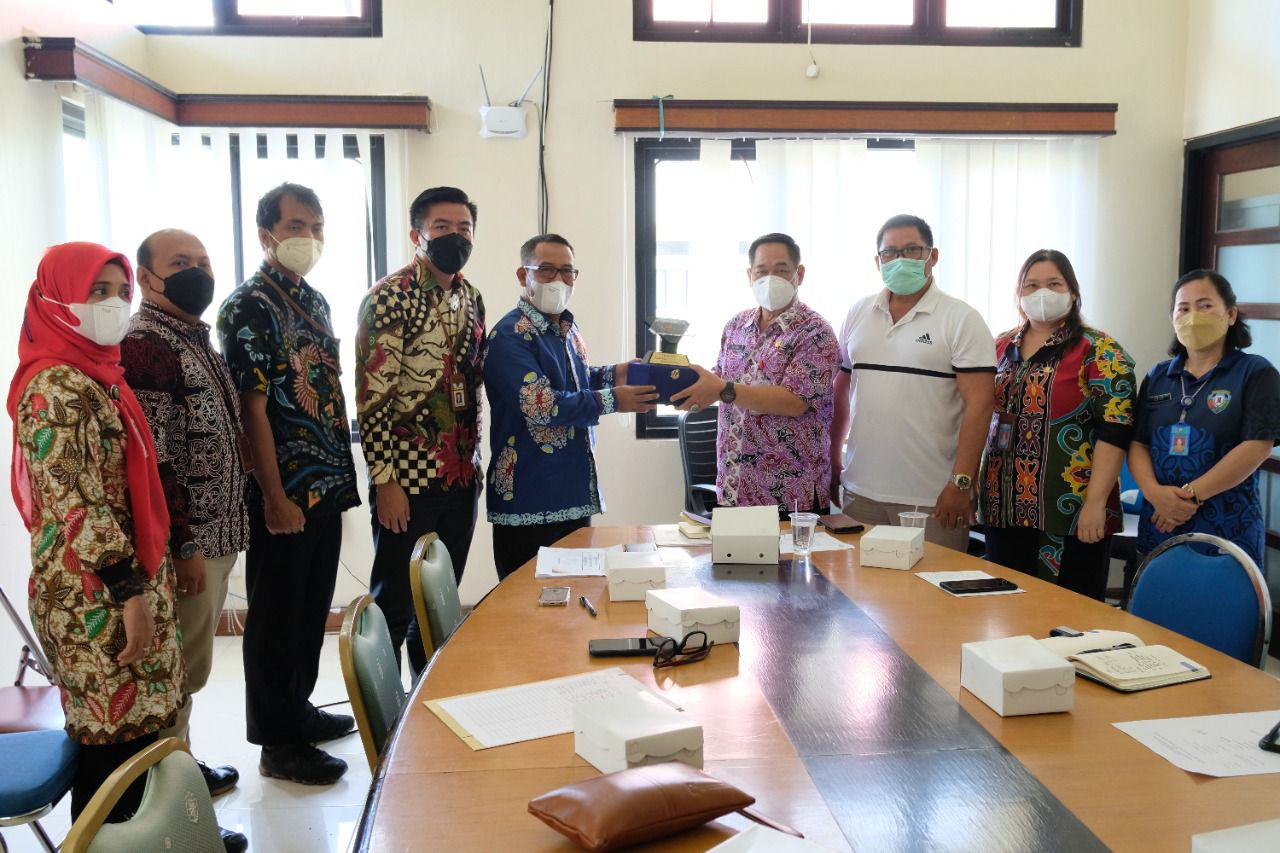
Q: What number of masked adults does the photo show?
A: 9